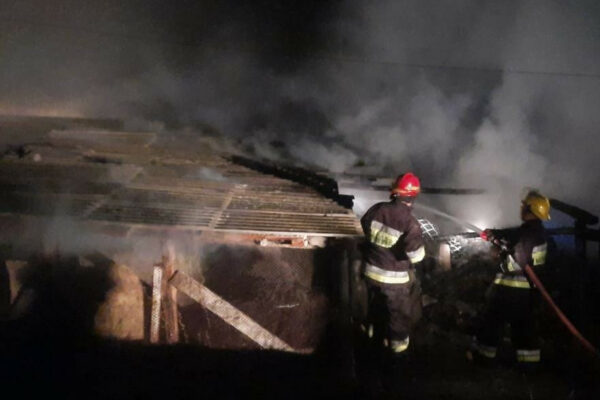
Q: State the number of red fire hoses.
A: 1